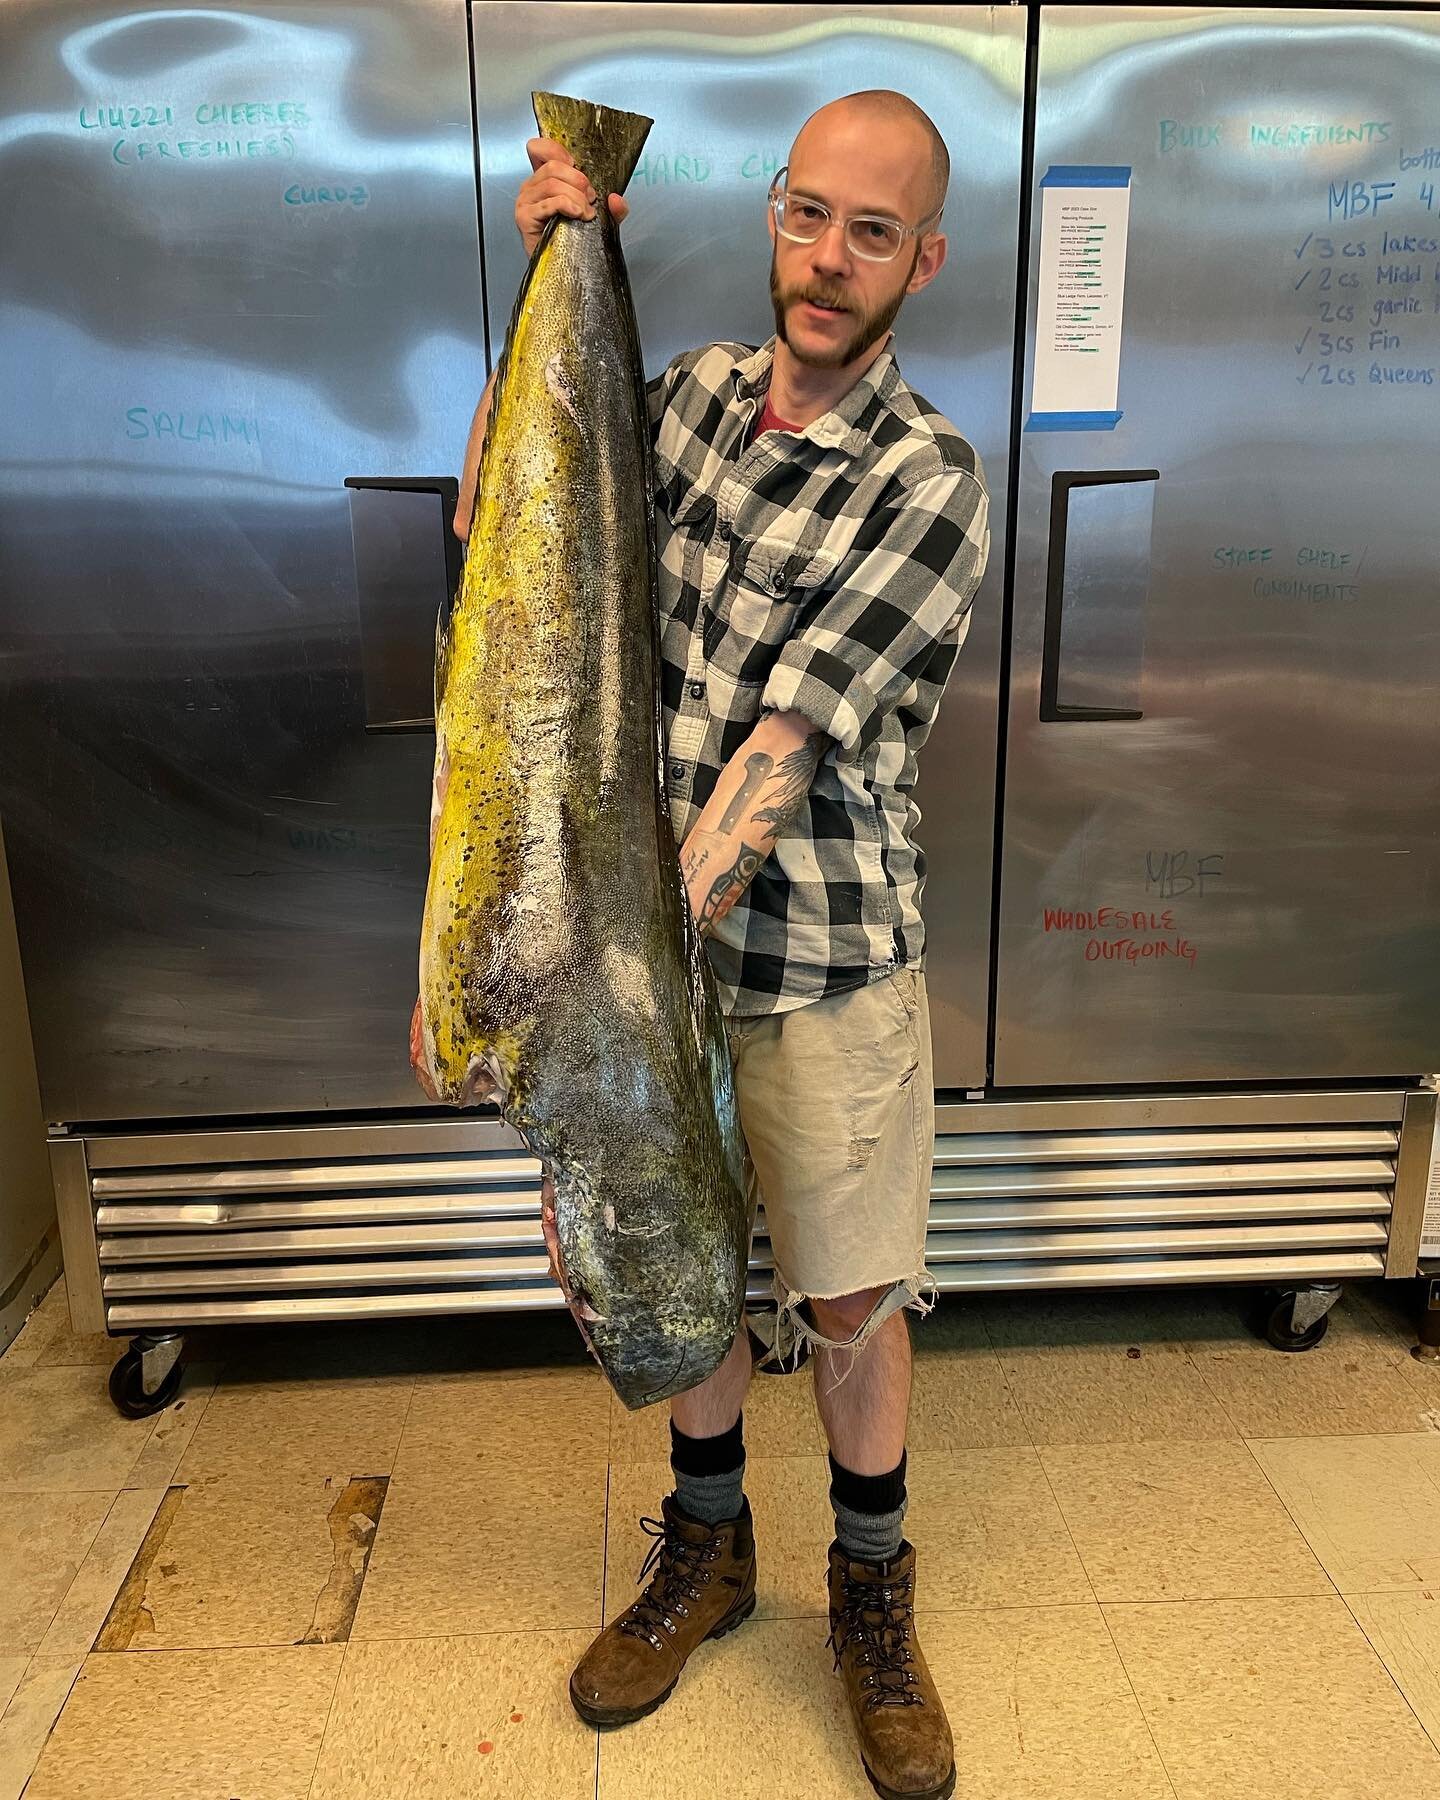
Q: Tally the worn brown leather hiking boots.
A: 2